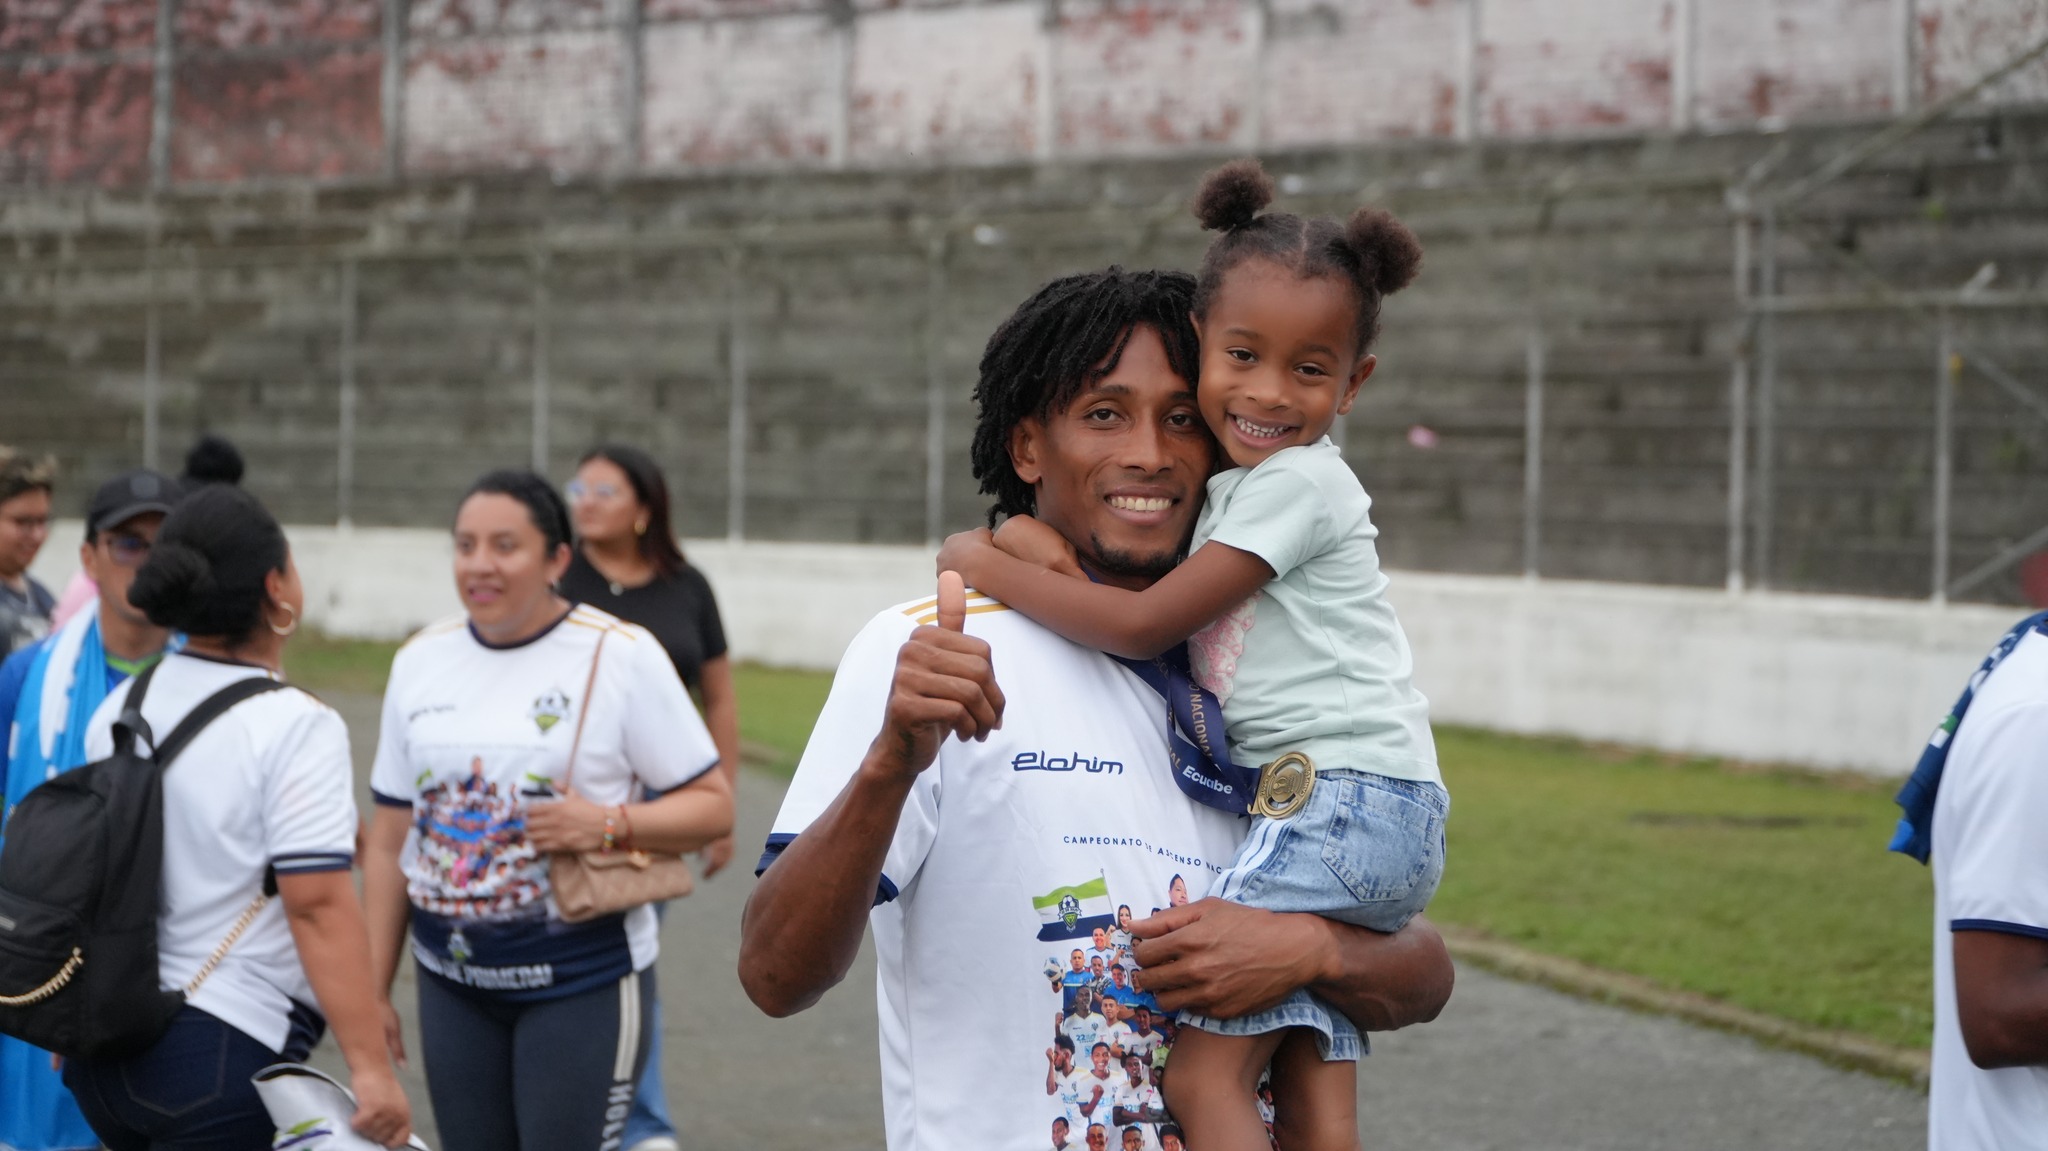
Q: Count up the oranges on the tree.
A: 0